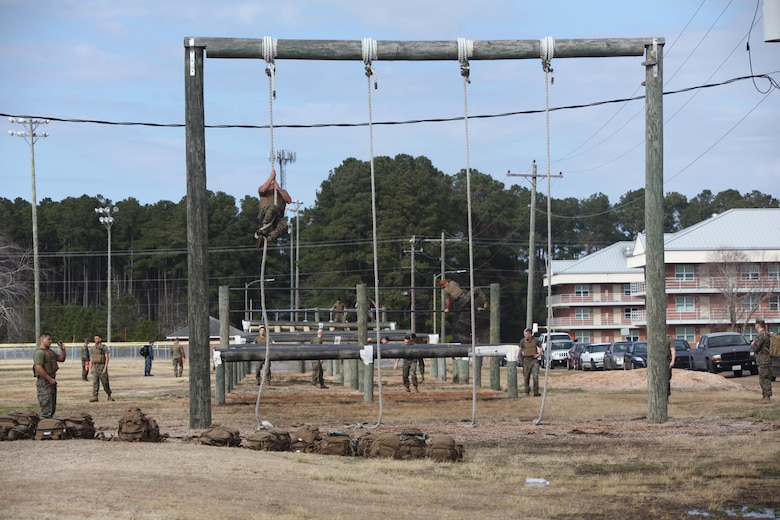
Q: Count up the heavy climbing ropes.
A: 4